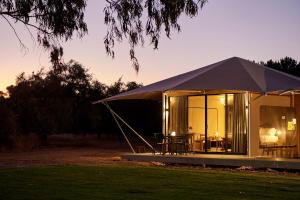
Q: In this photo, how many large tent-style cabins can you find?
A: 1